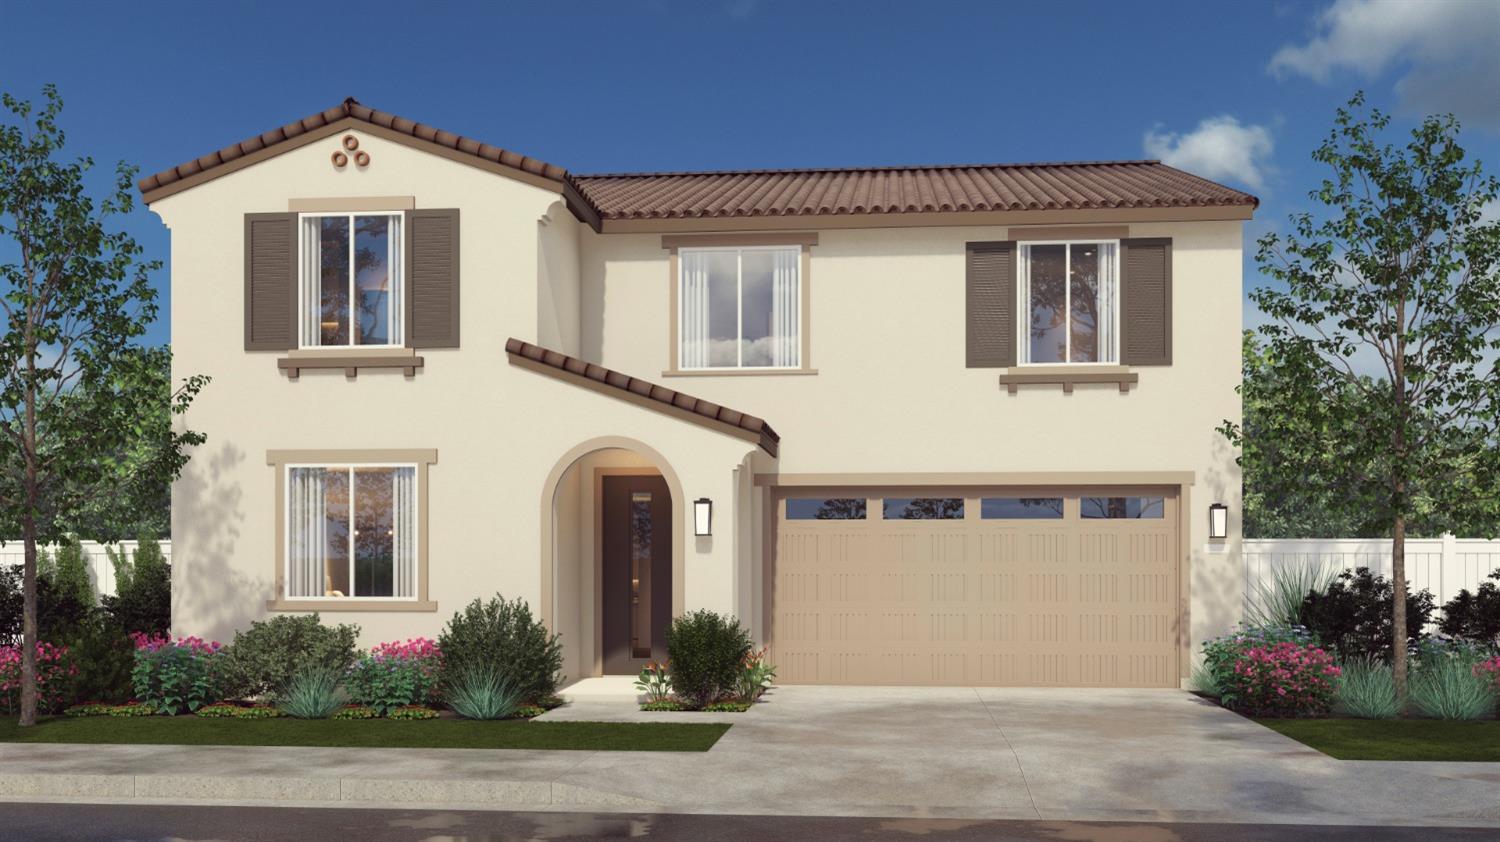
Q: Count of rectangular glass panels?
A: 13